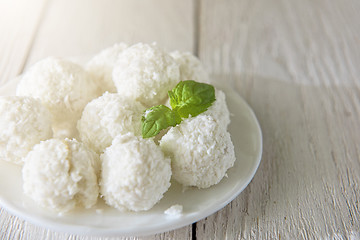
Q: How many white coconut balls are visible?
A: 10